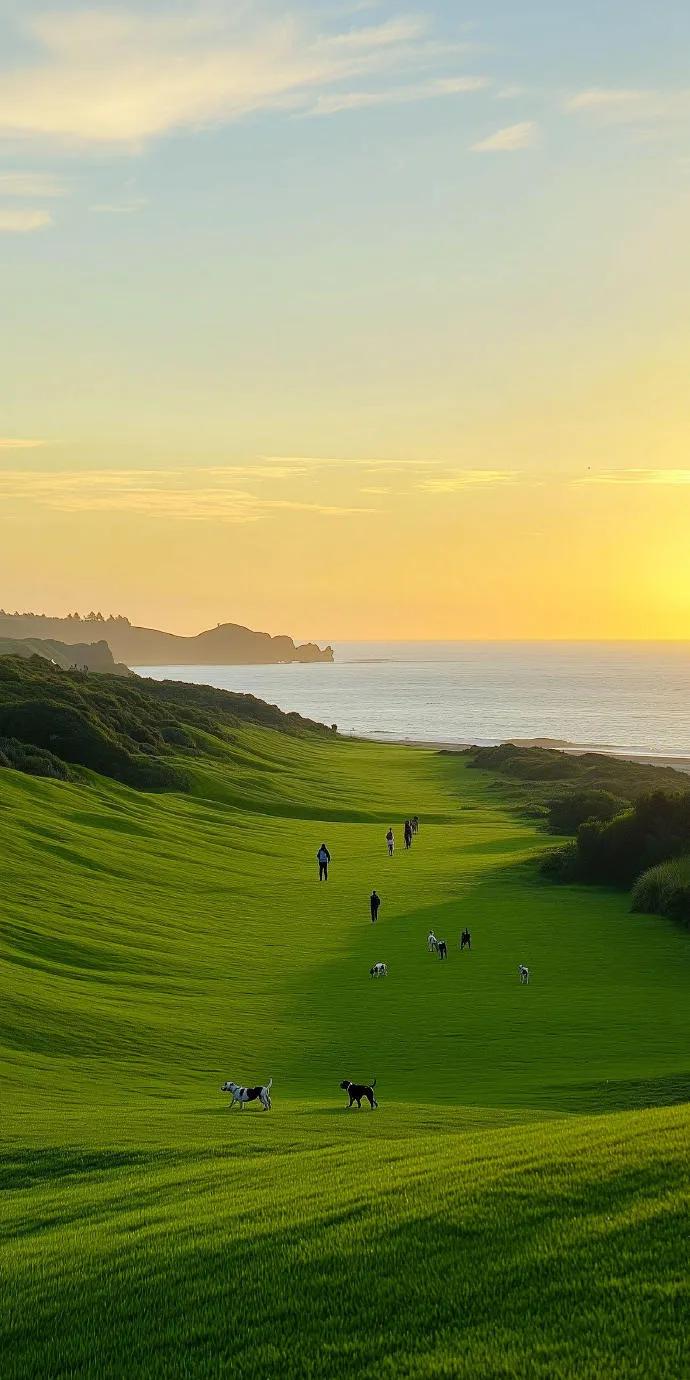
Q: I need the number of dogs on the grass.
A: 7